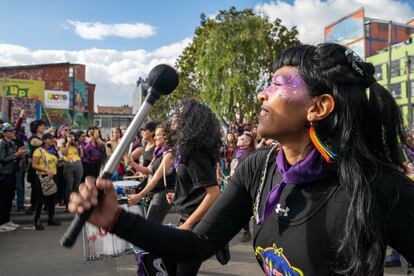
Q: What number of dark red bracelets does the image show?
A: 1